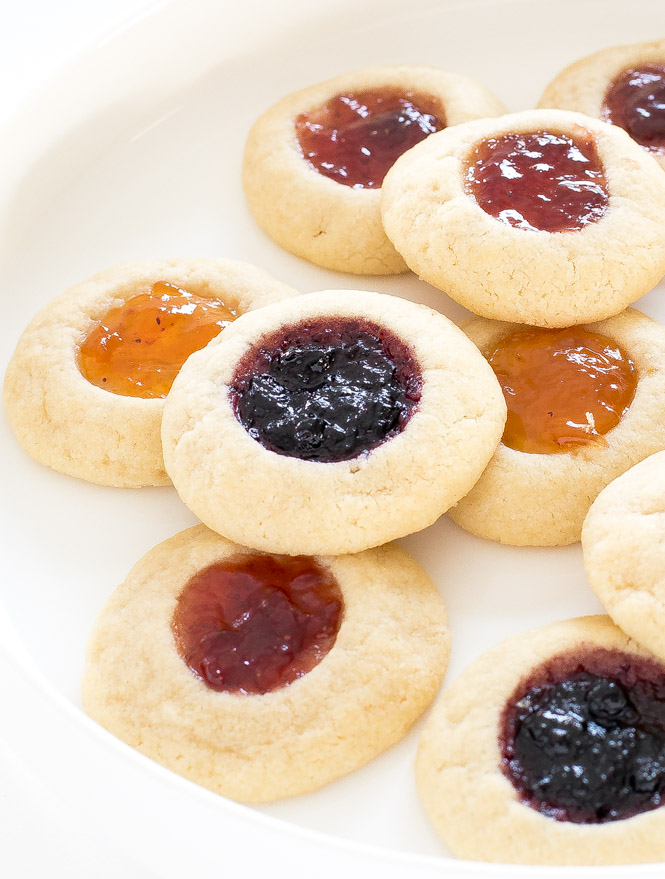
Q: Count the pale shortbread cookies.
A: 9